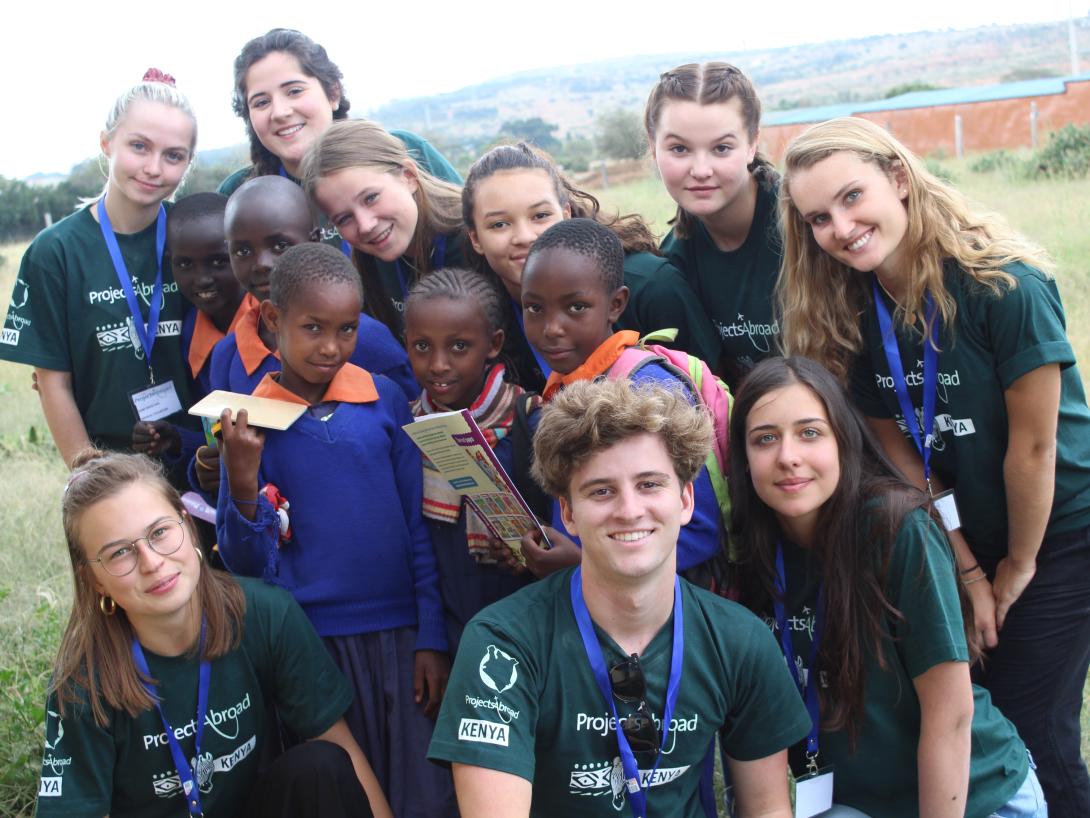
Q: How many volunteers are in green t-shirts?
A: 9